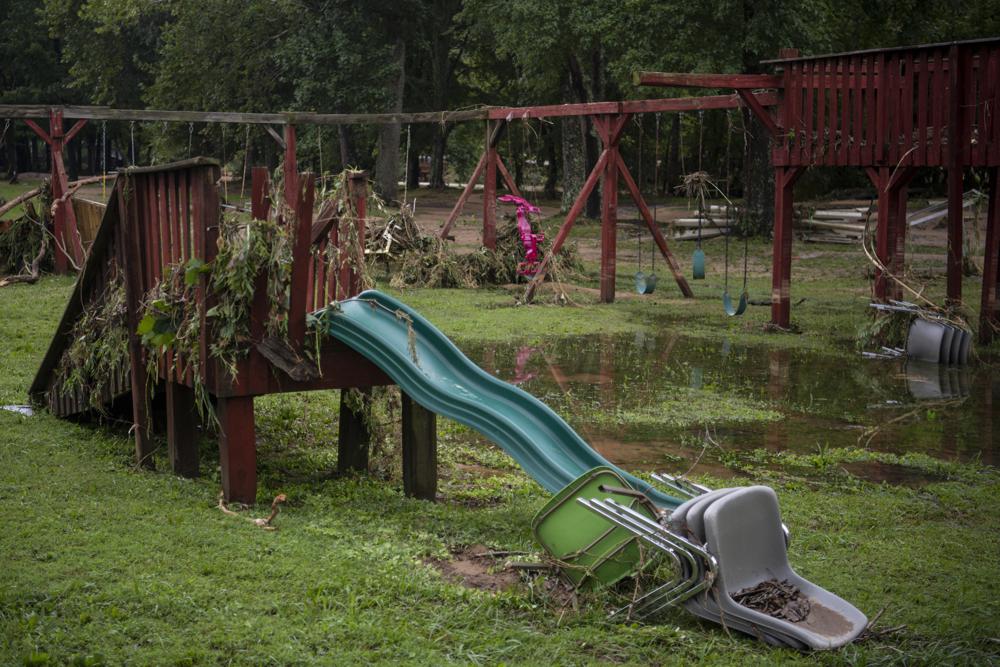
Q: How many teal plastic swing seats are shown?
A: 3